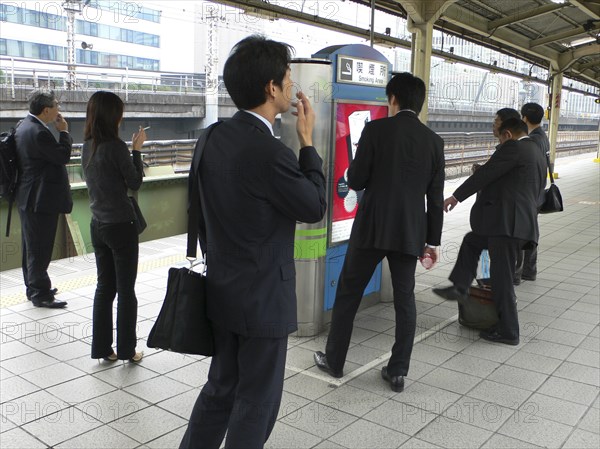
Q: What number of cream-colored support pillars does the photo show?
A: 2